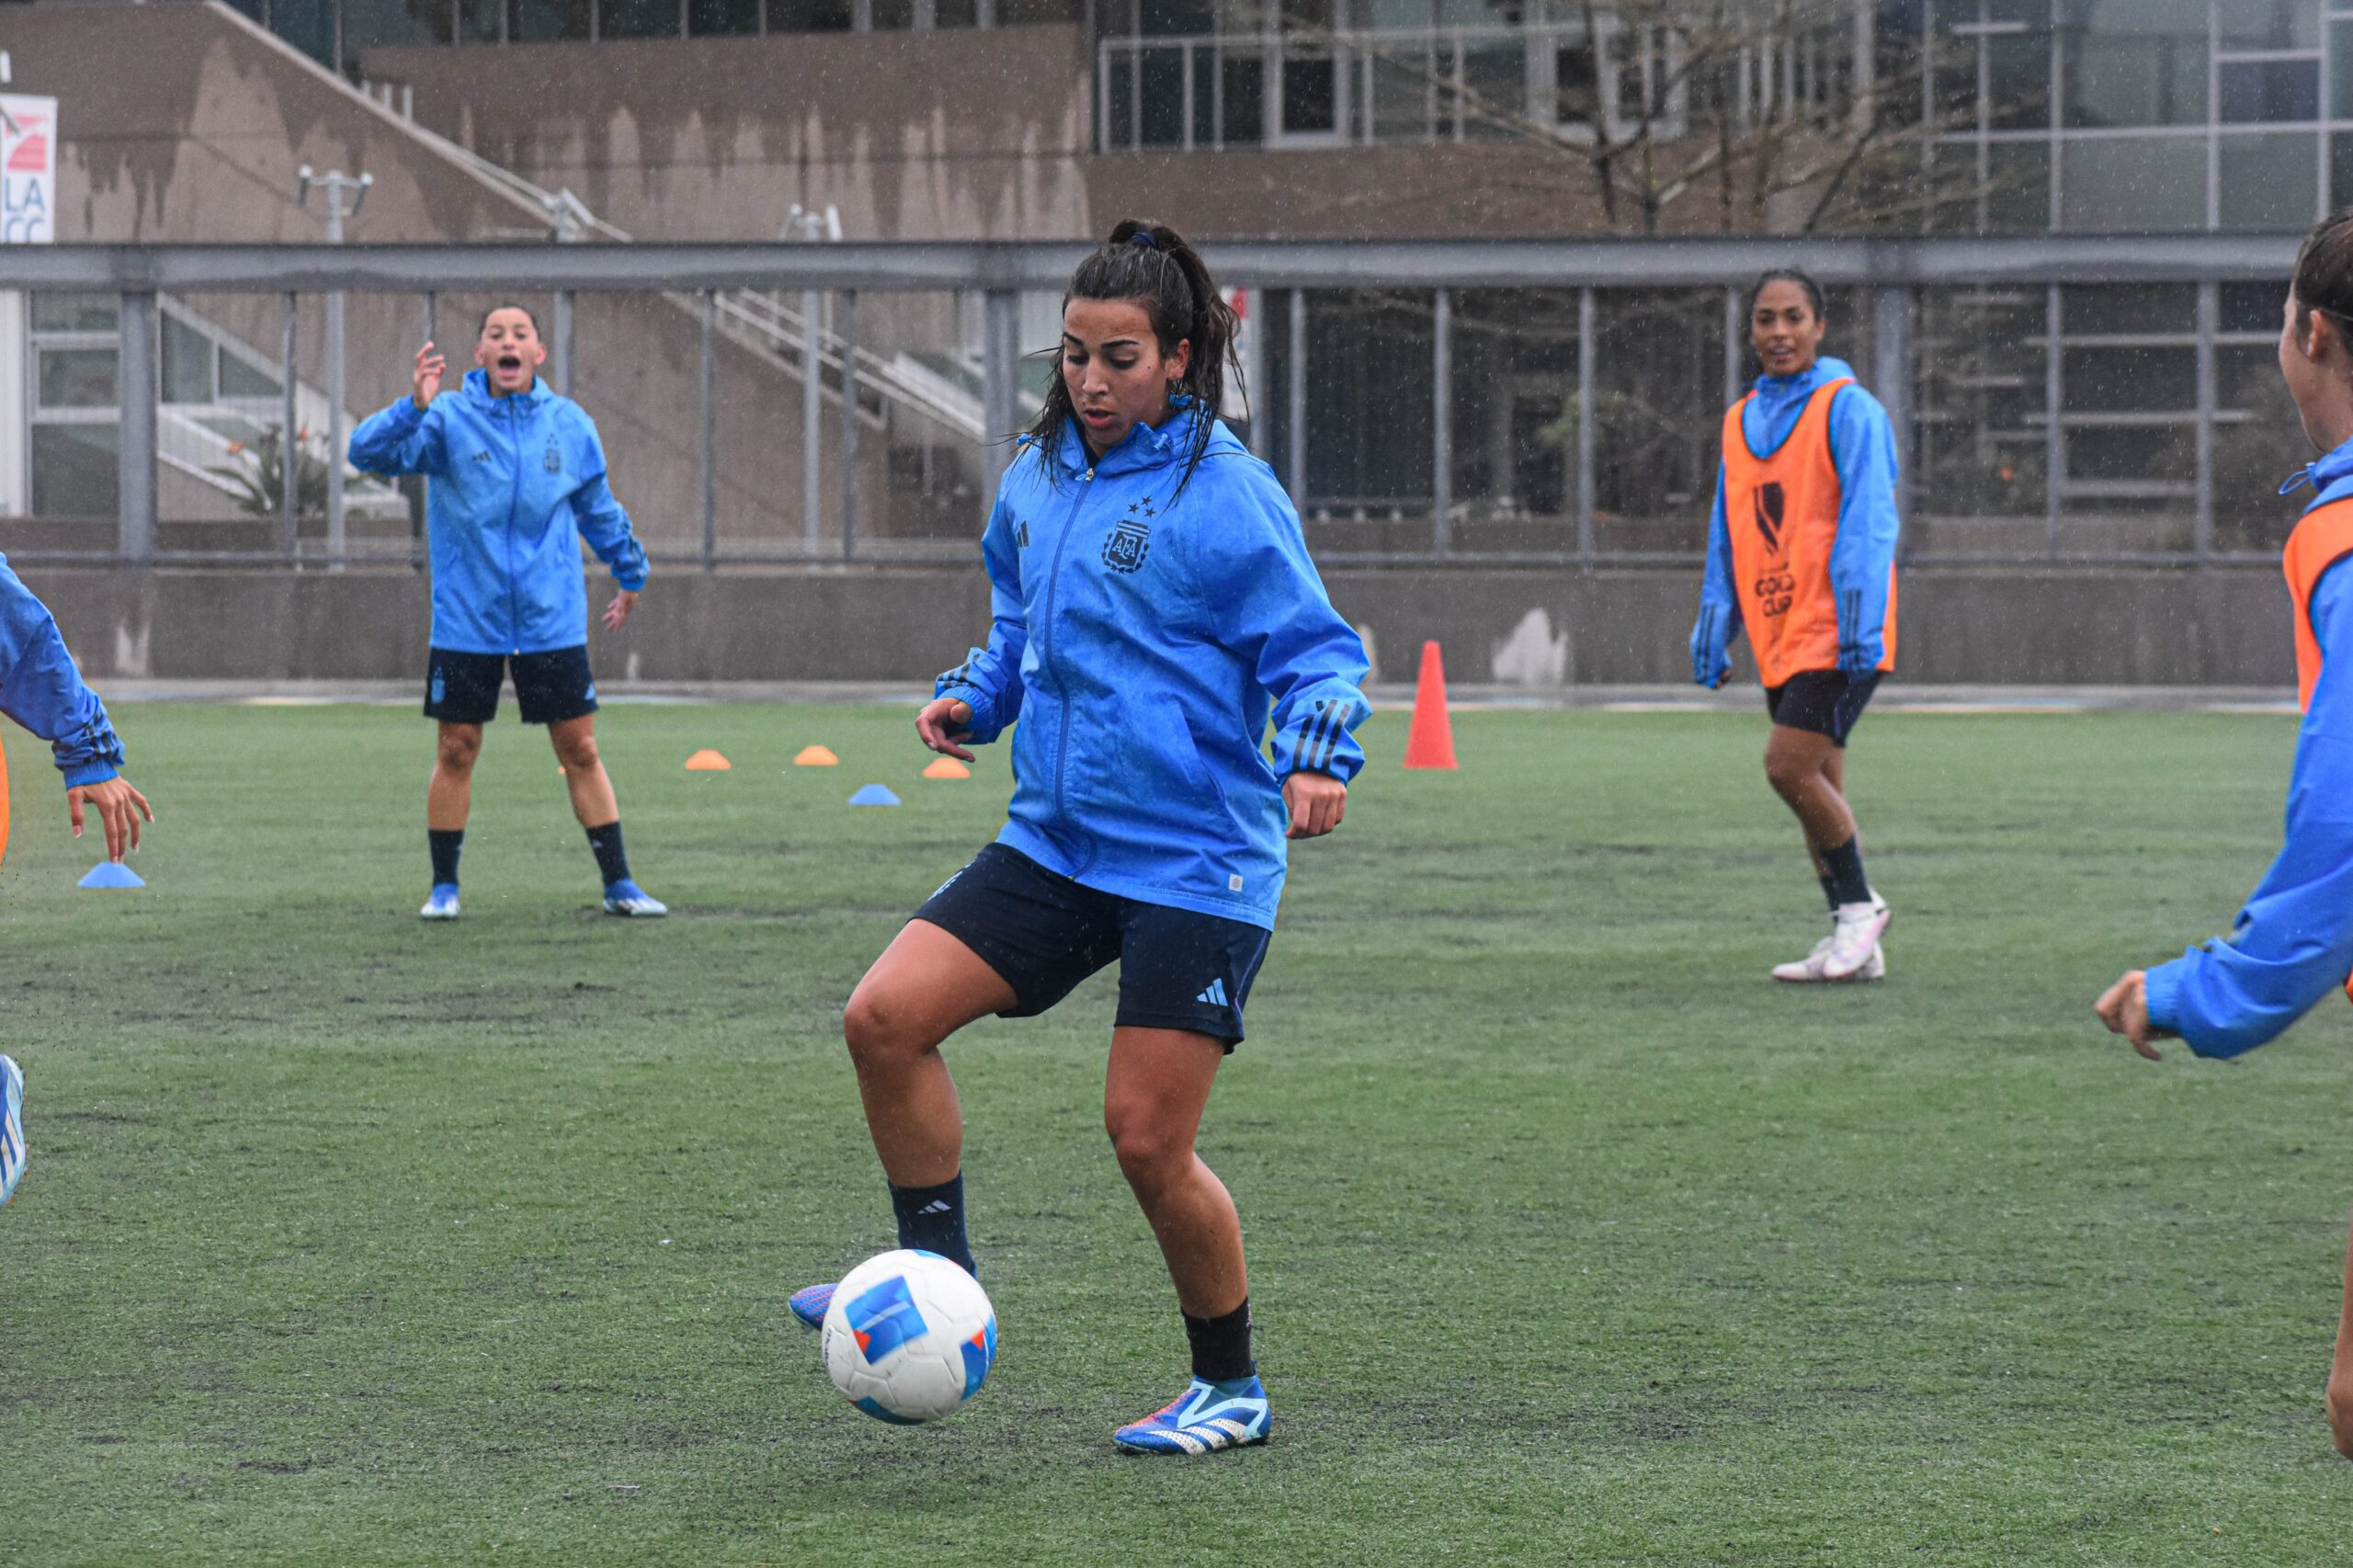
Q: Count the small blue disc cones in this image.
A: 2